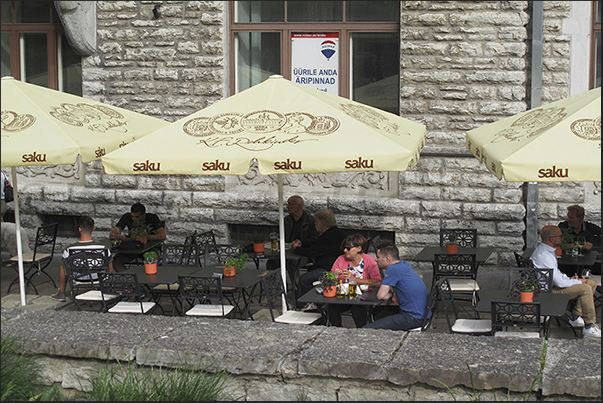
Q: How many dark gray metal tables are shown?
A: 8